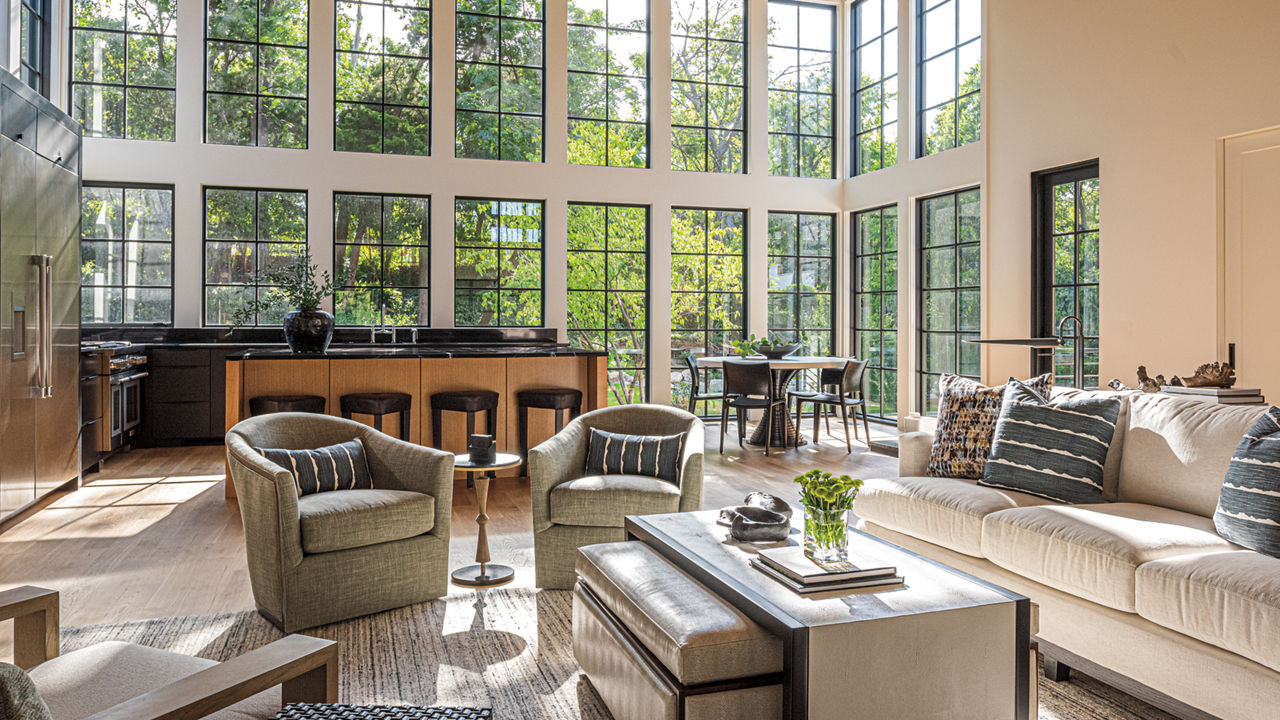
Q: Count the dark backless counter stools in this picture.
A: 4